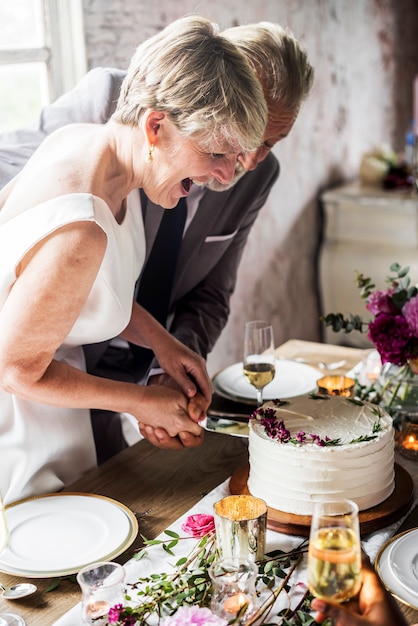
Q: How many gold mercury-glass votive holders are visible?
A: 2